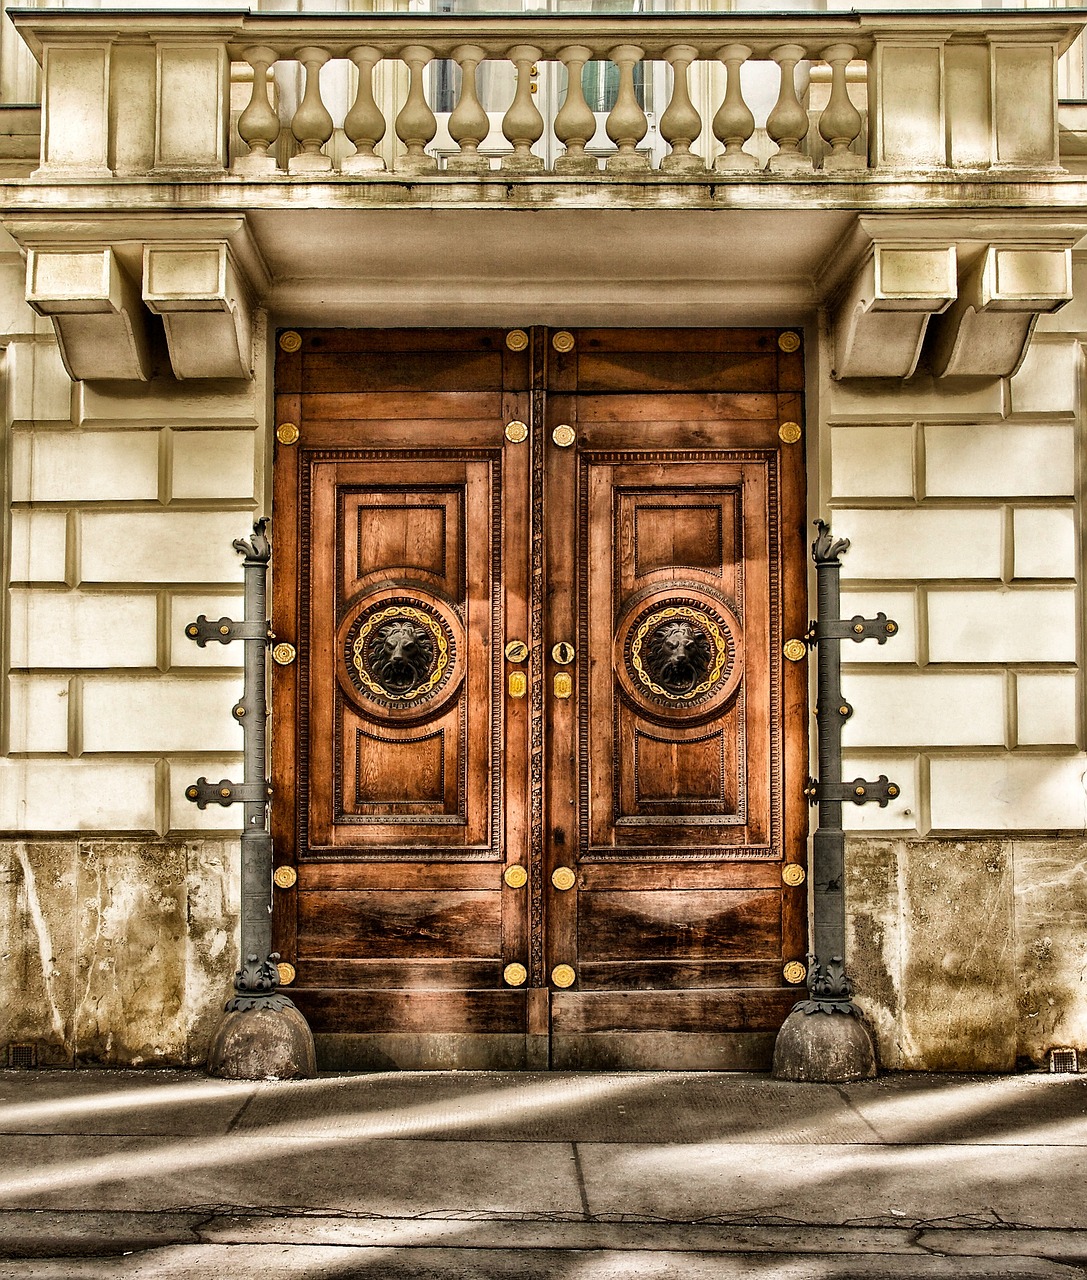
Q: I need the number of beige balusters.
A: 12